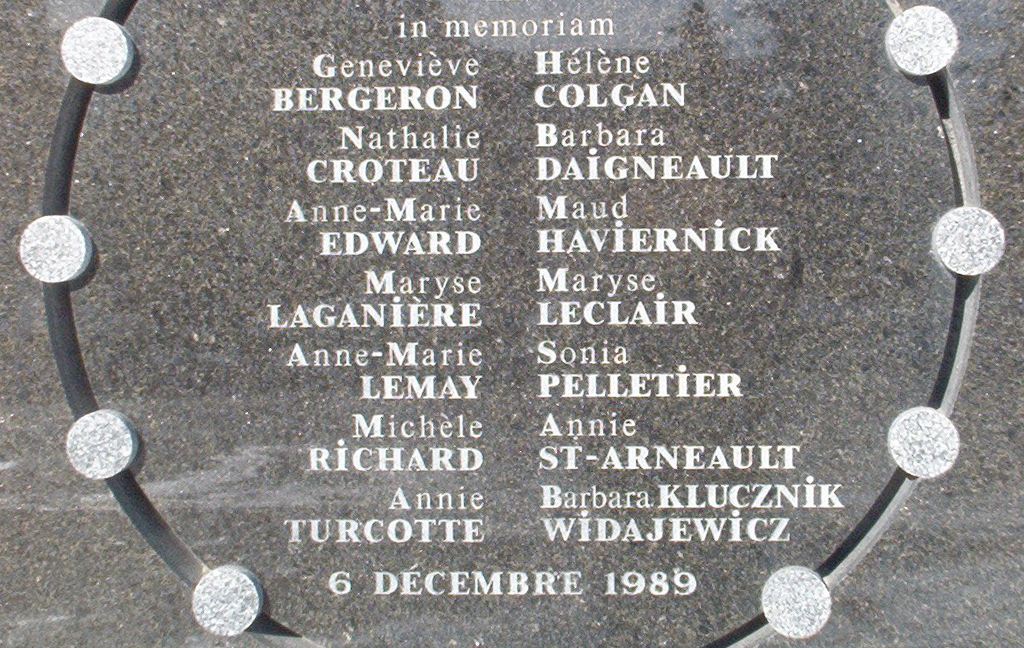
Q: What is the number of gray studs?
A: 8